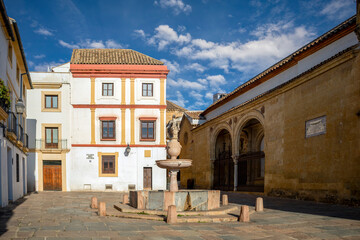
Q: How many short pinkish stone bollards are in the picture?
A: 7